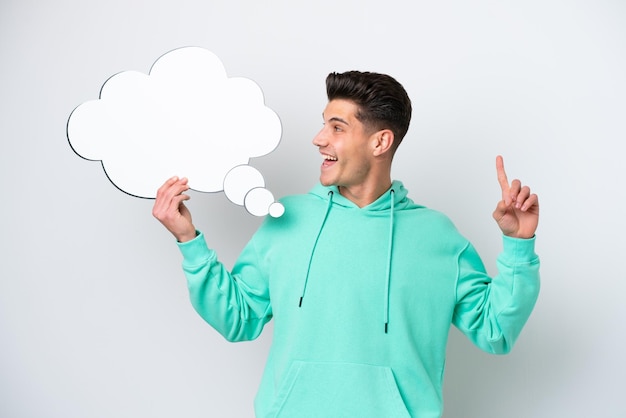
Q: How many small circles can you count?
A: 3